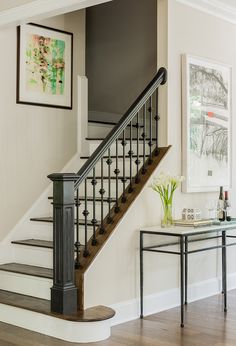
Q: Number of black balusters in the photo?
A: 12